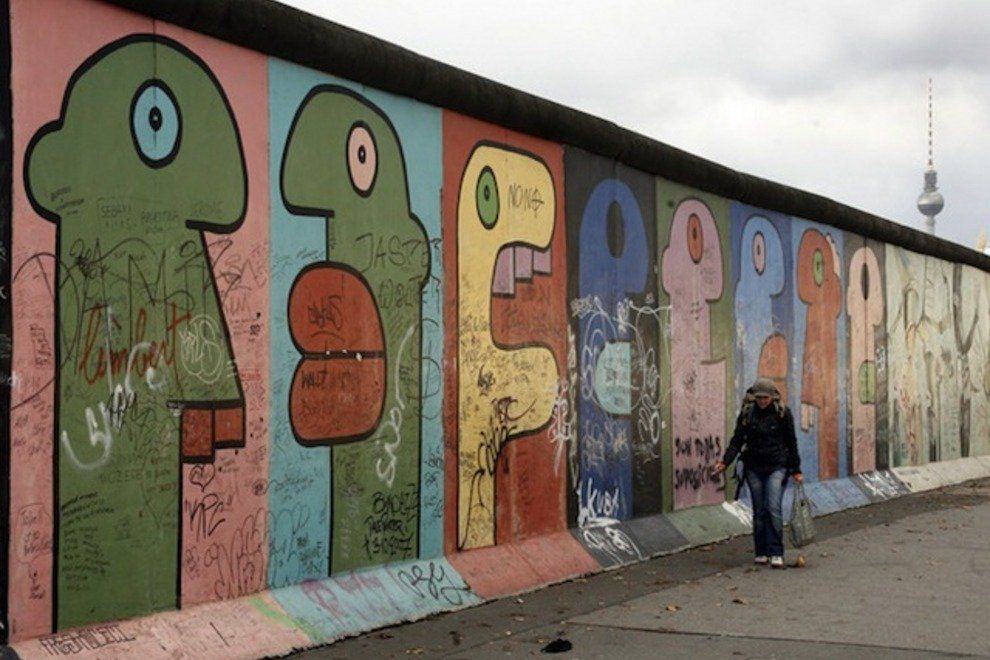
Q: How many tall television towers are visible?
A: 1